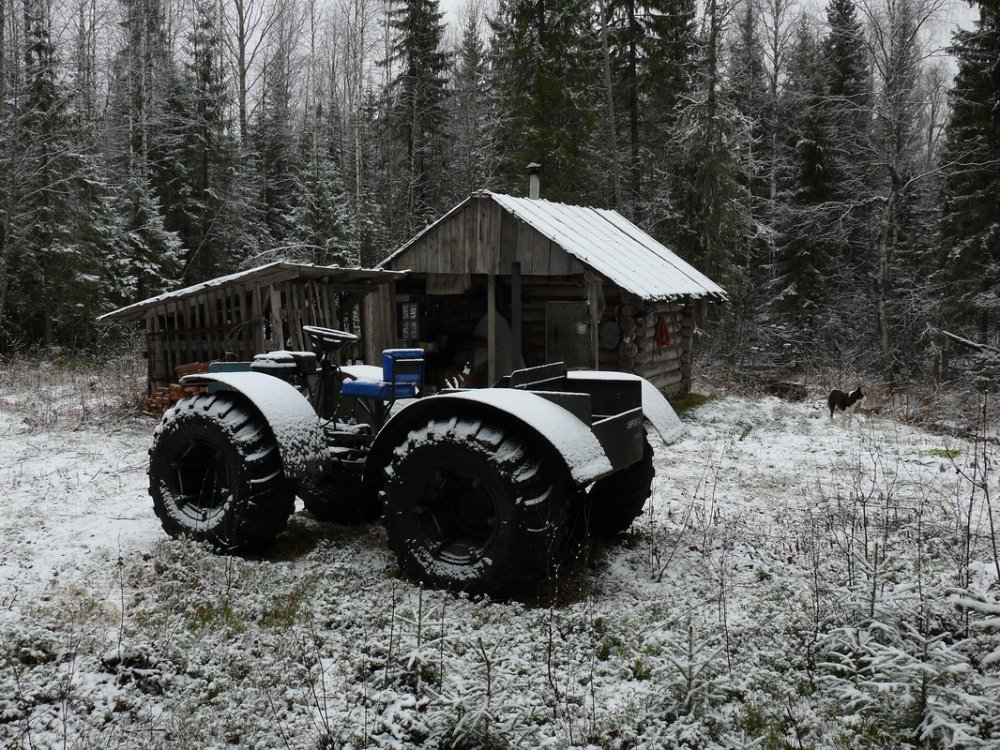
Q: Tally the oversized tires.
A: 4